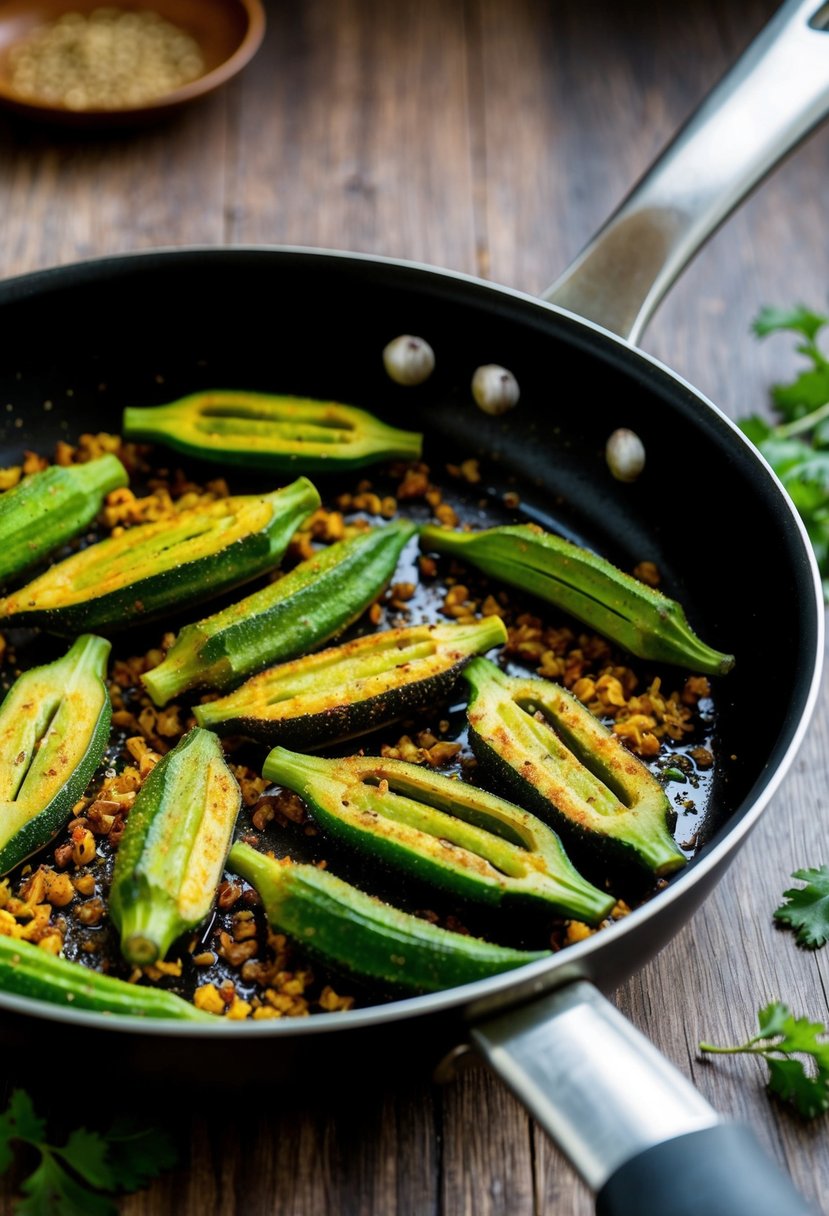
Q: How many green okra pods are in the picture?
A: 12